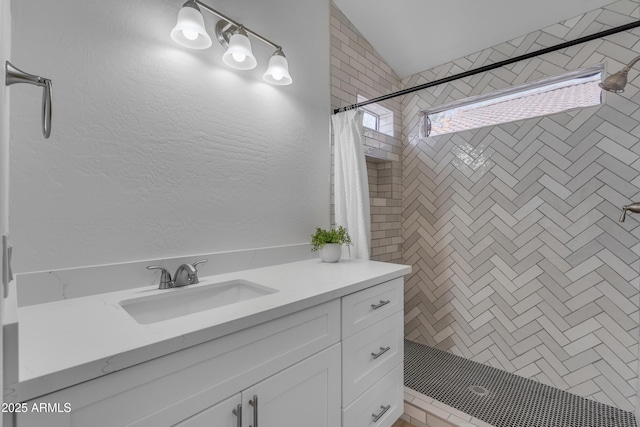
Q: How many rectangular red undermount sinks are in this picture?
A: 0